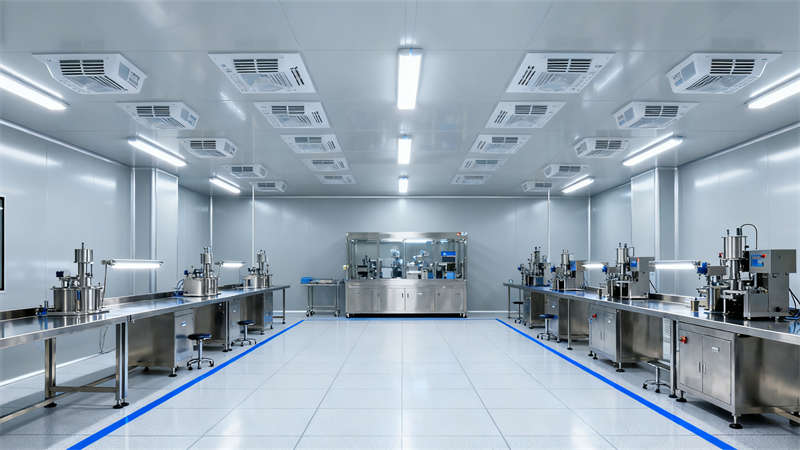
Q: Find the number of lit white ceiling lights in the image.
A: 9